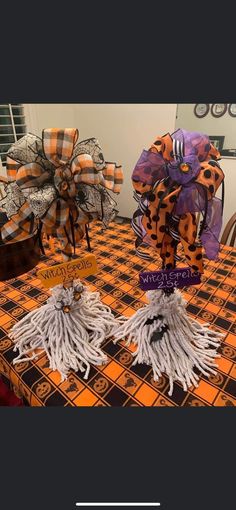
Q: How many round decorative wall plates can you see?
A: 3